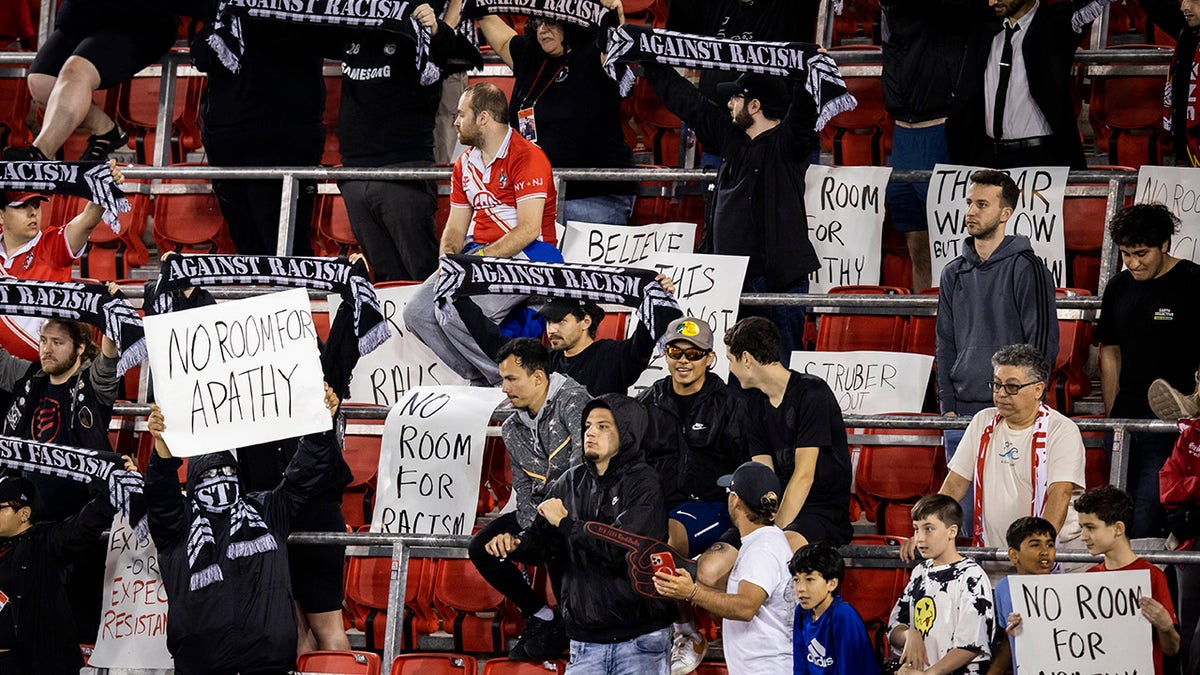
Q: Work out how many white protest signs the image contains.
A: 11